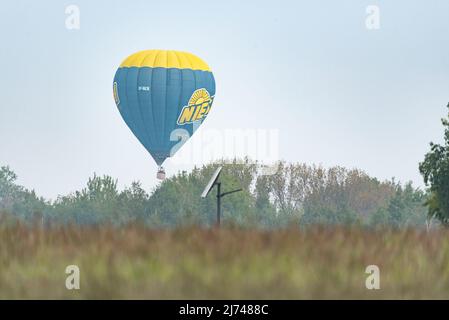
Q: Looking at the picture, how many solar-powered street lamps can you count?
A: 1